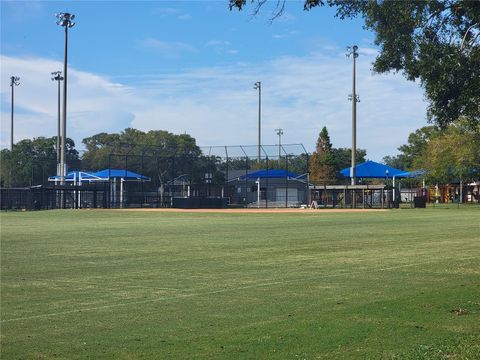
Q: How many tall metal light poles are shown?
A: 6